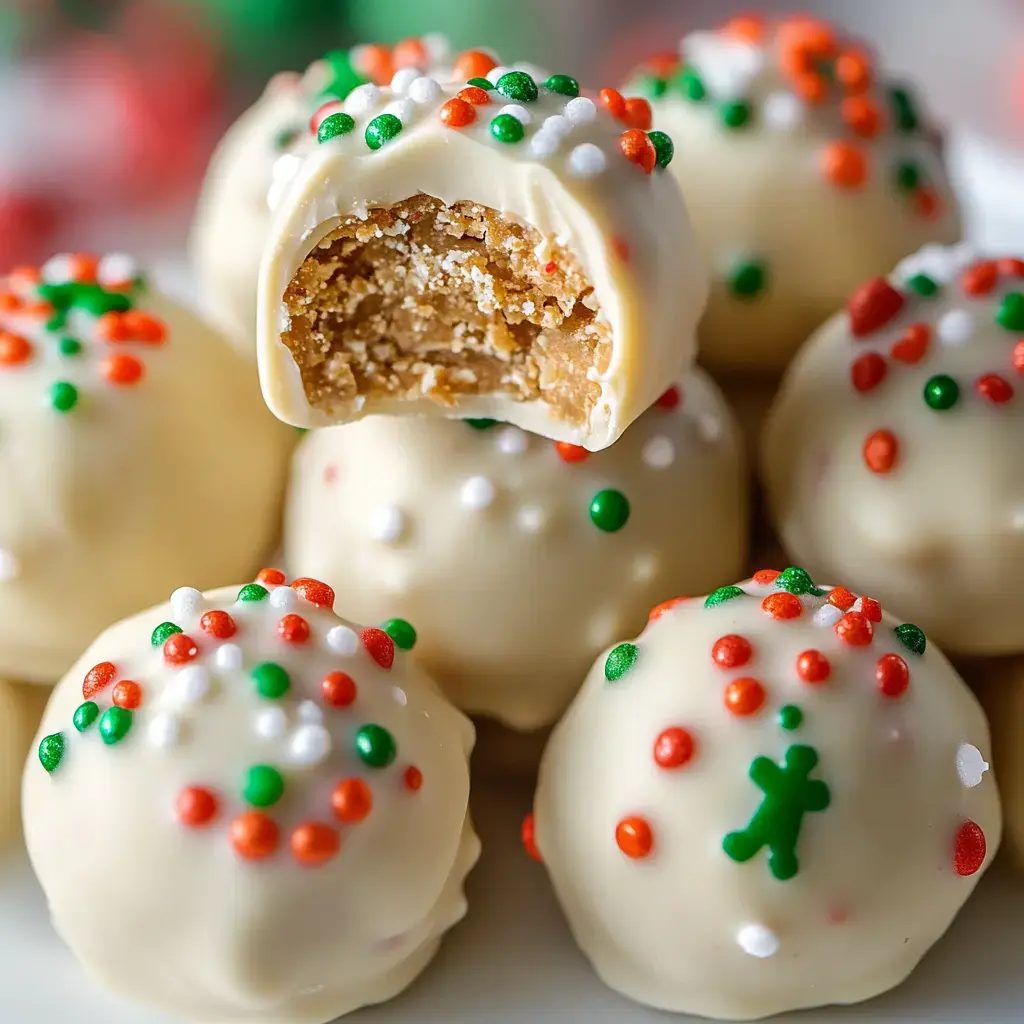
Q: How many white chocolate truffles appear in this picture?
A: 8